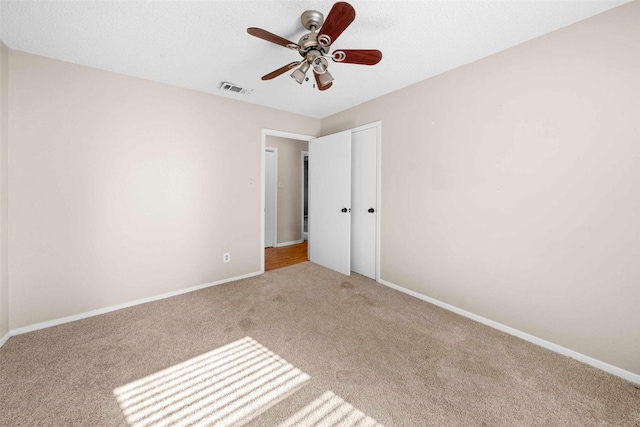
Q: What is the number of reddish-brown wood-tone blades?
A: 5